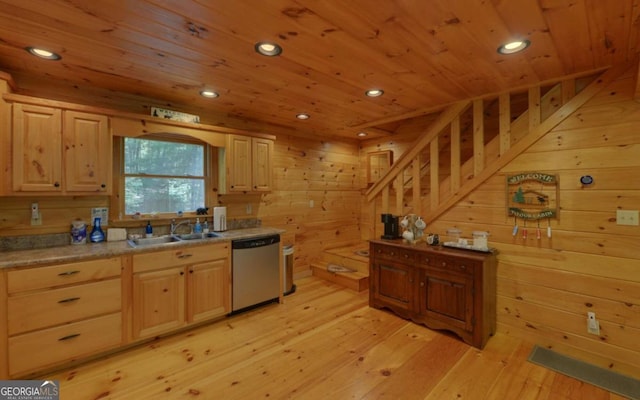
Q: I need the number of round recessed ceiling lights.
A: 7